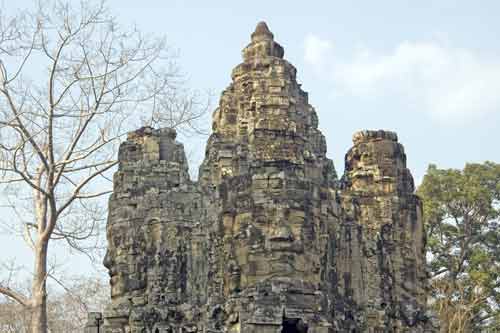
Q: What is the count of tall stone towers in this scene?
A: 3